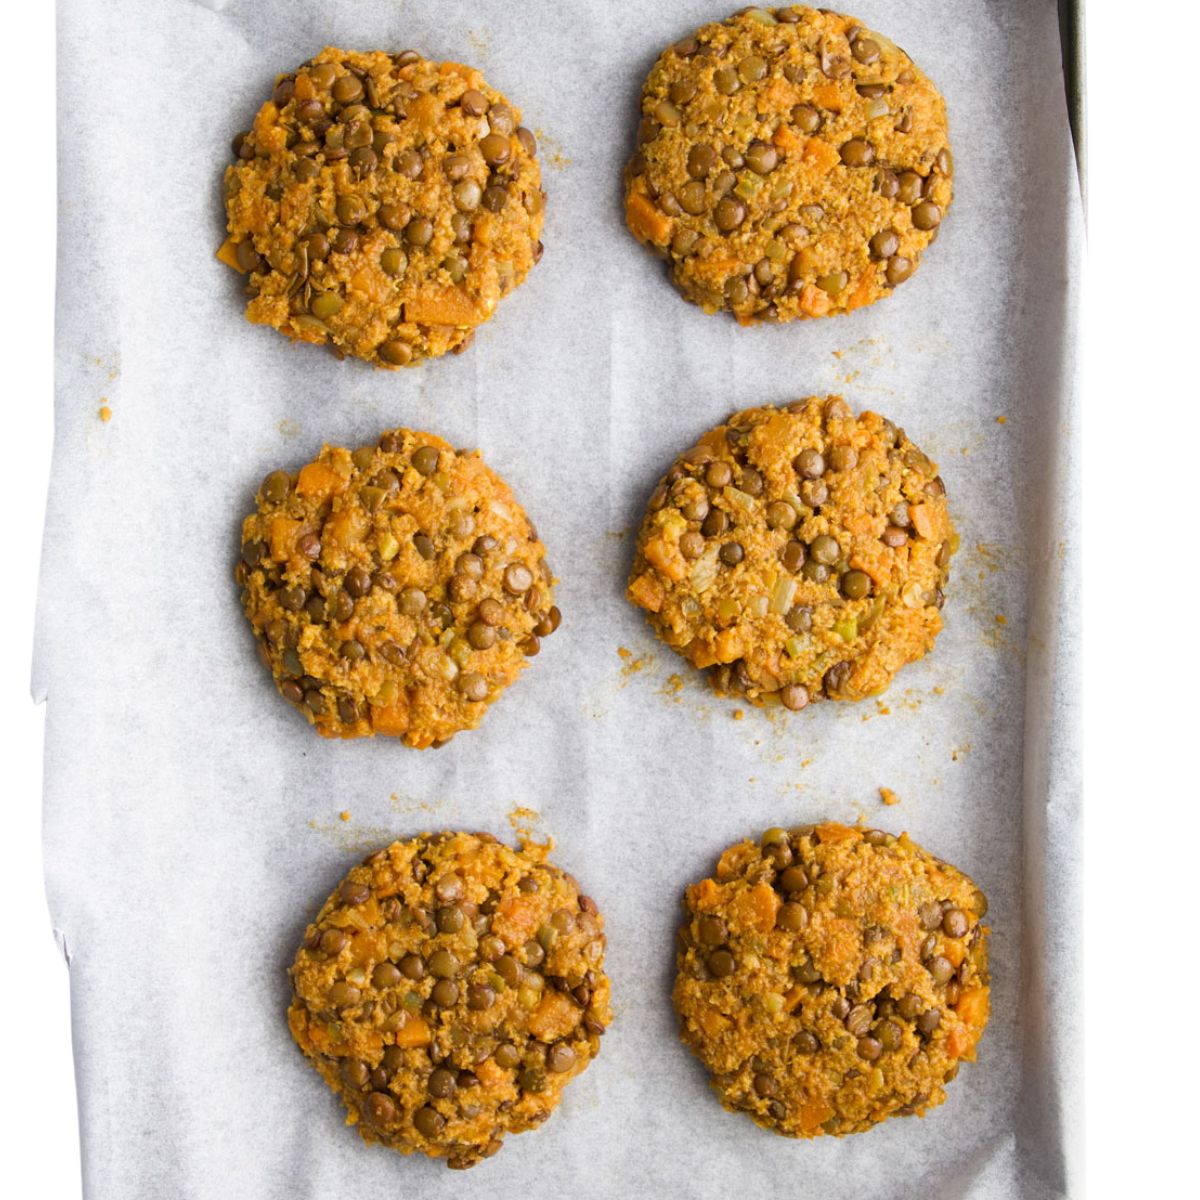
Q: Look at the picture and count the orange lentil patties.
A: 6